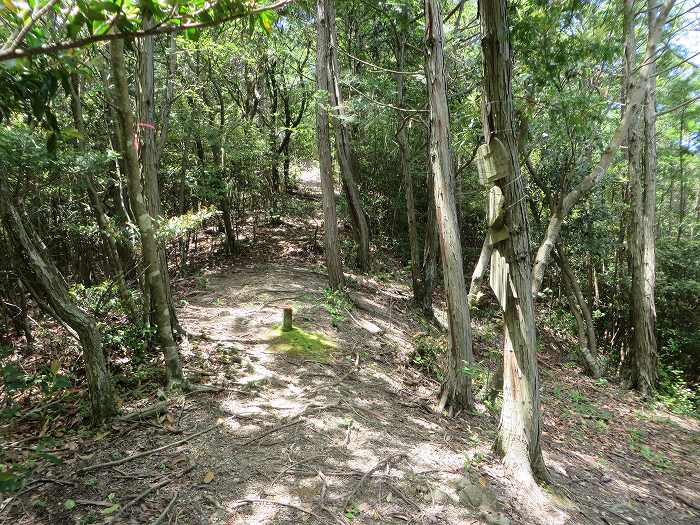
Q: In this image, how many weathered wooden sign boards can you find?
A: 3